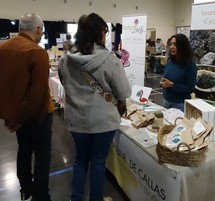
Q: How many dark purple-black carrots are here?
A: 0